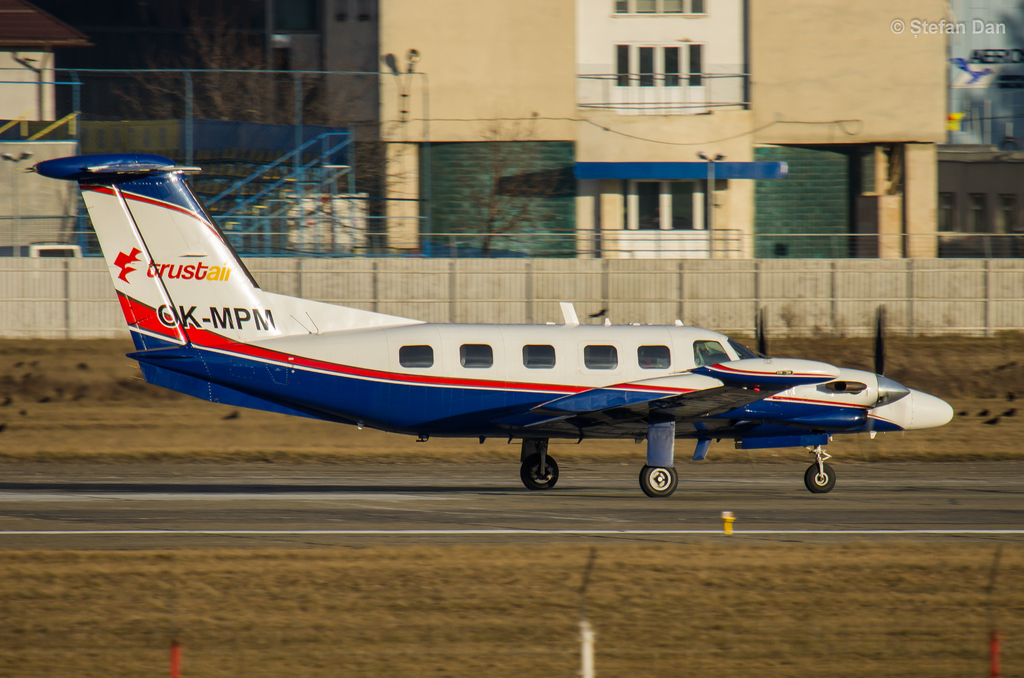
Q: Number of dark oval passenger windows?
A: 5